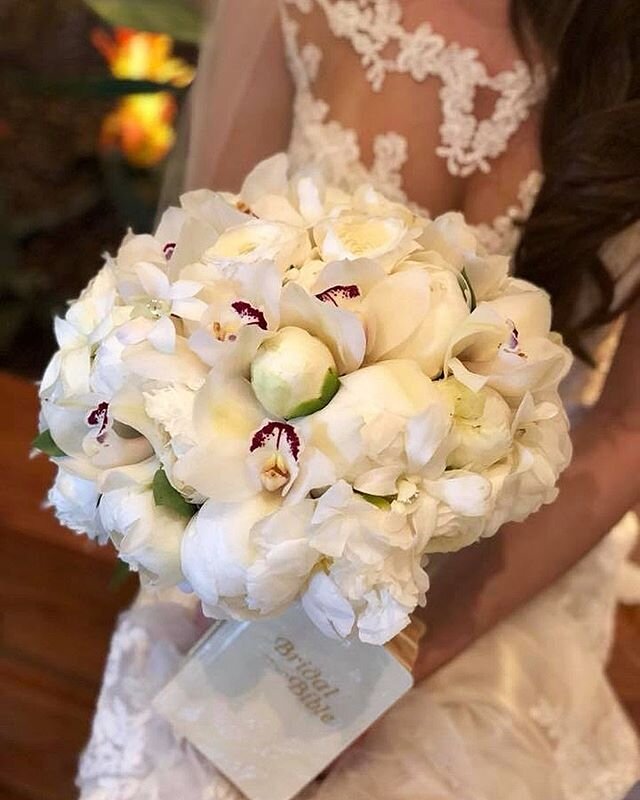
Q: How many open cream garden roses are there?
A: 2